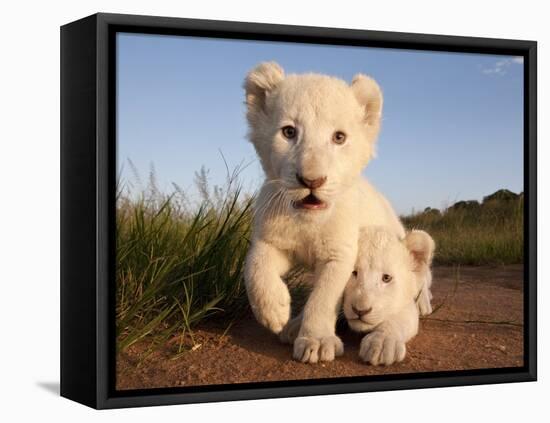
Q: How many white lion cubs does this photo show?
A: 2